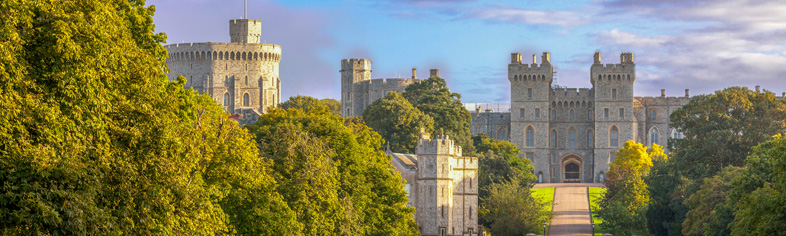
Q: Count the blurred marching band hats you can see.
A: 0